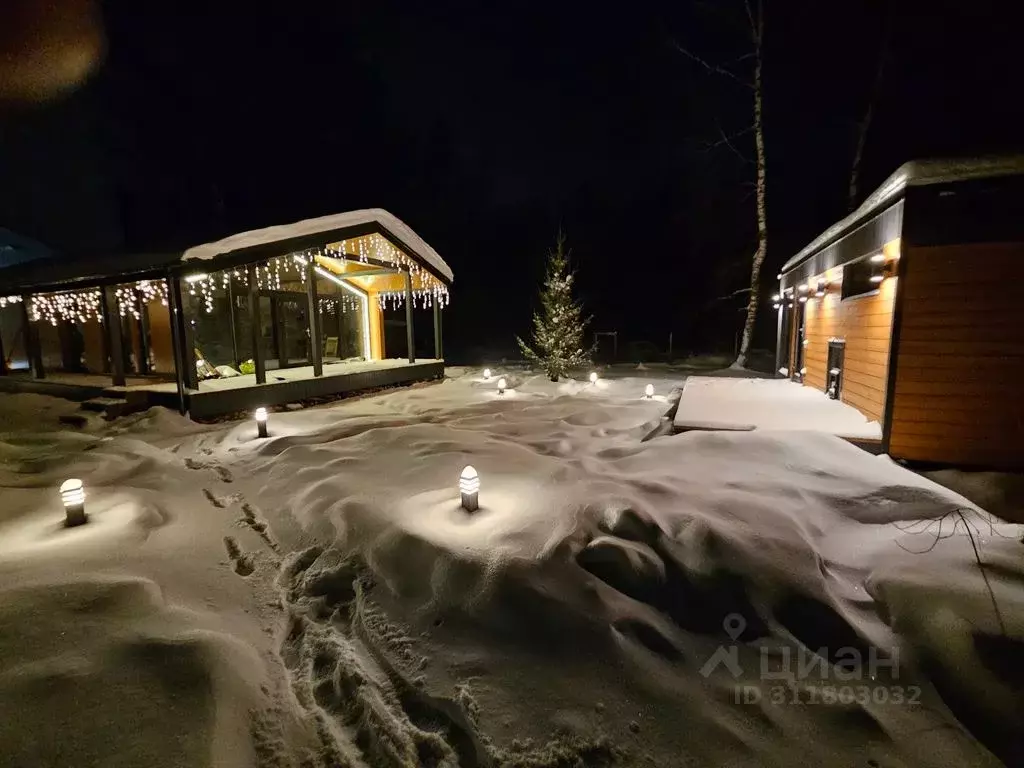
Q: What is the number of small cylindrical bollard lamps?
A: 7